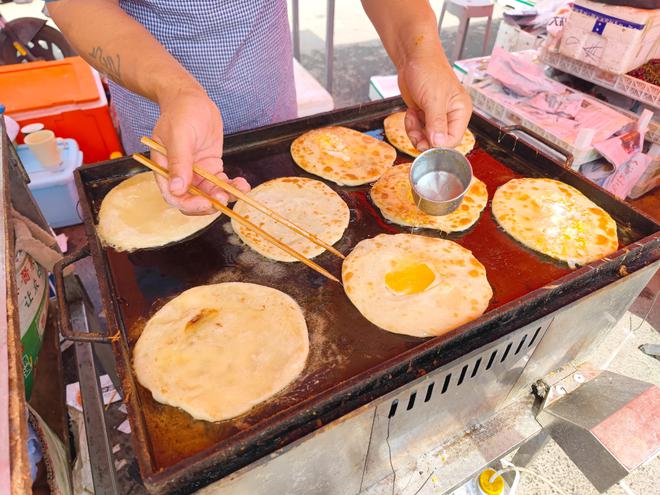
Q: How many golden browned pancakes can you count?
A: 6